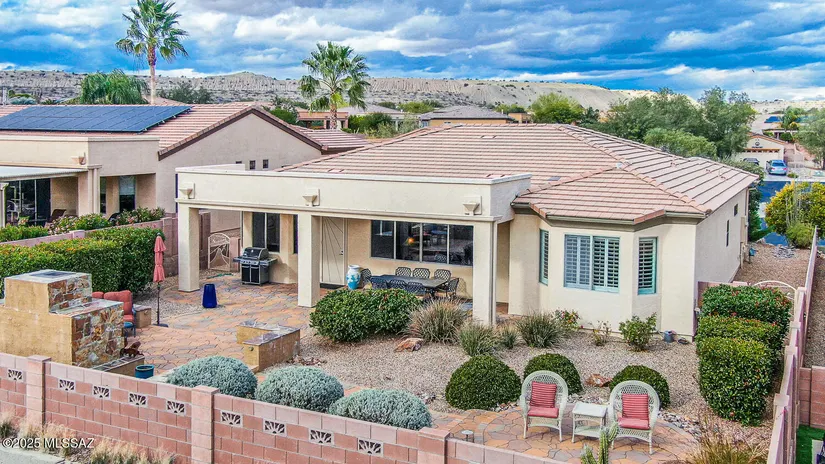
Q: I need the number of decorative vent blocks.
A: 9